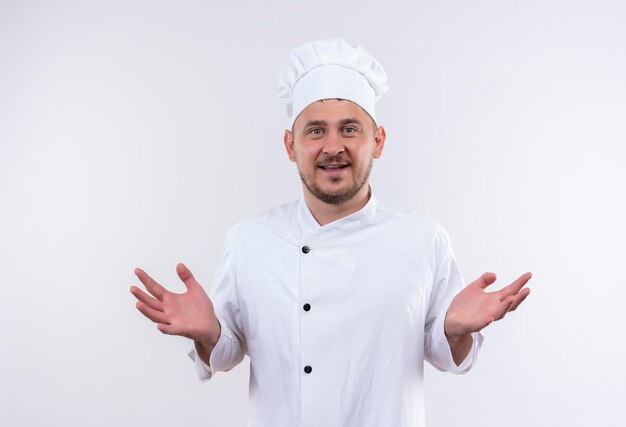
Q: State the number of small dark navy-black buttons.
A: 3